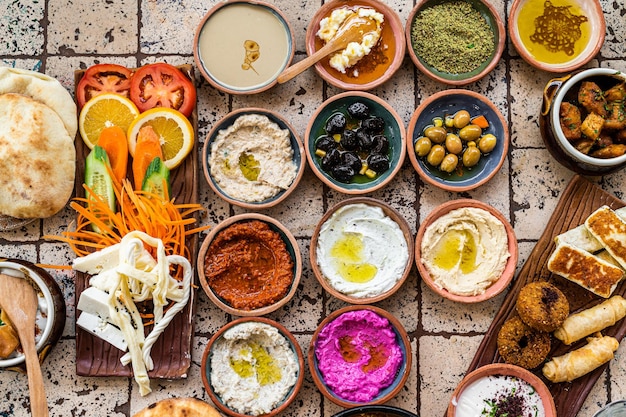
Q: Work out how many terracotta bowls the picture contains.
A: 13